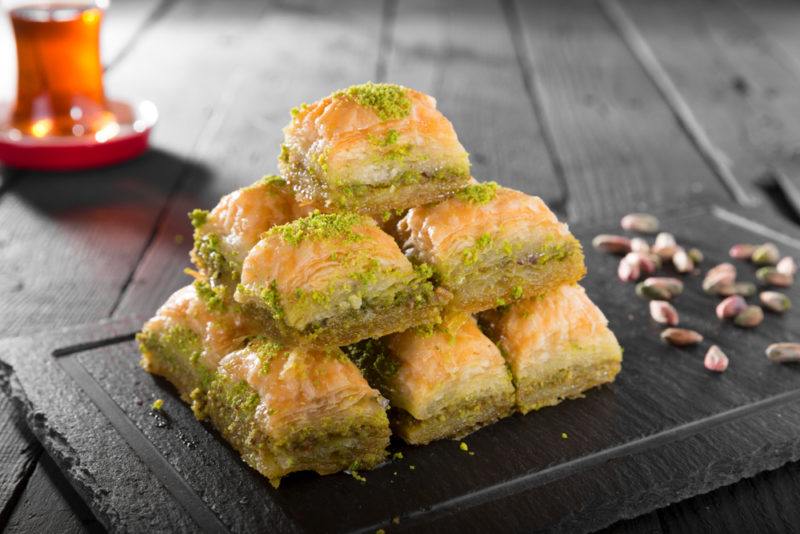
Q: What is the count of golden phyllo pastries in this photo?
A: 8